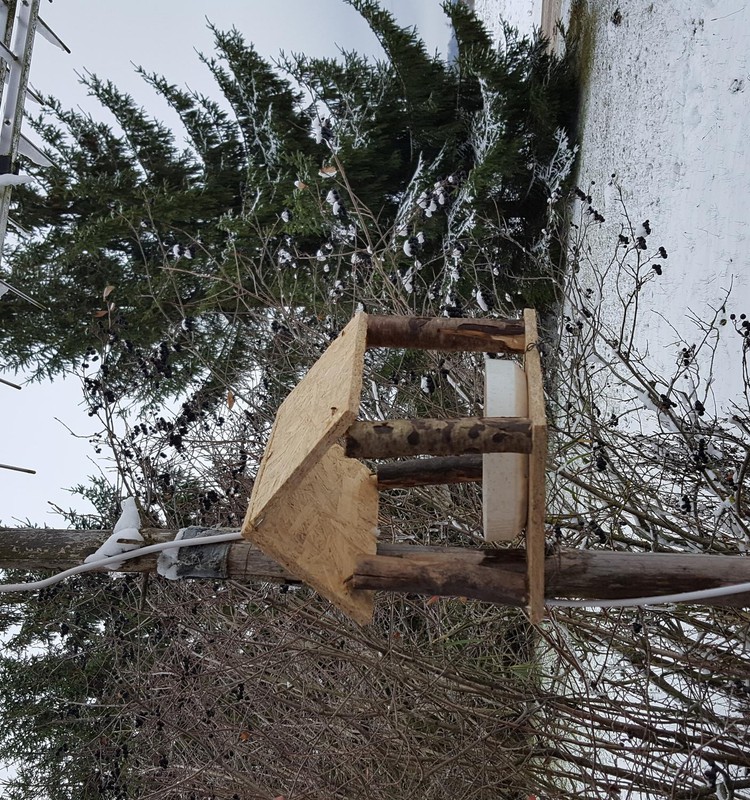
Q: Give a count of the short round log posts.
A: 4